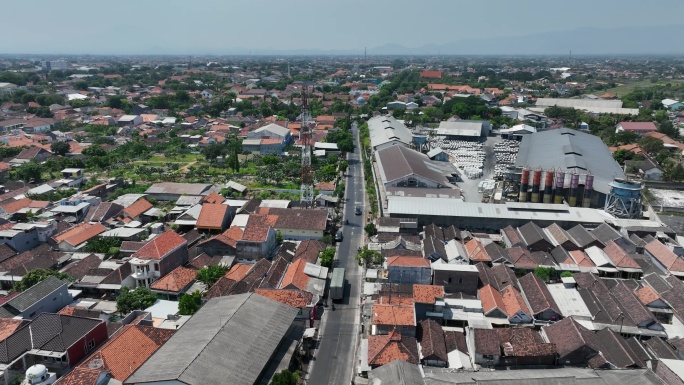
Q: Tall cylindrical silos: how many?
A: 6